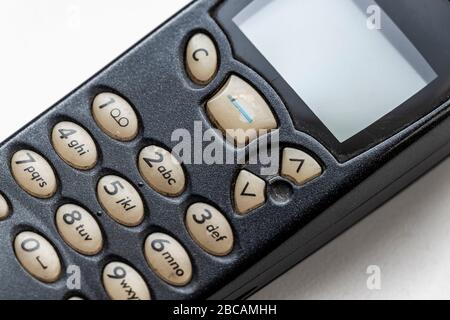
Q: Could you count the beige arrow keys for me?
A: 2